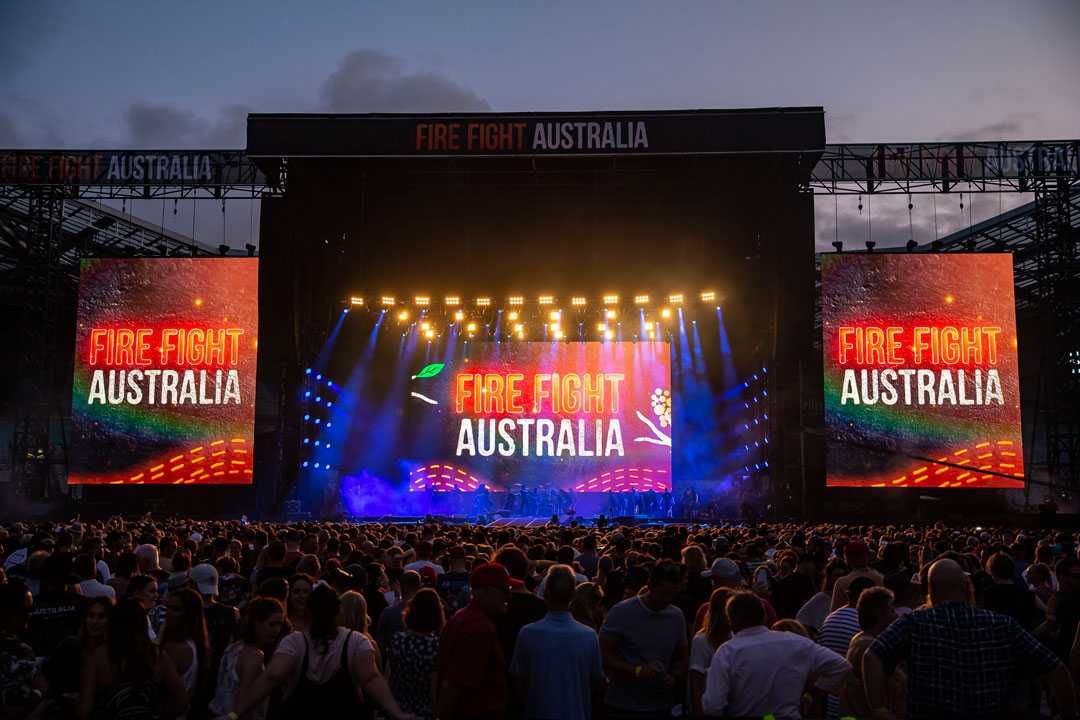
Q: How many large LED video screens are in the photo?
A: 3